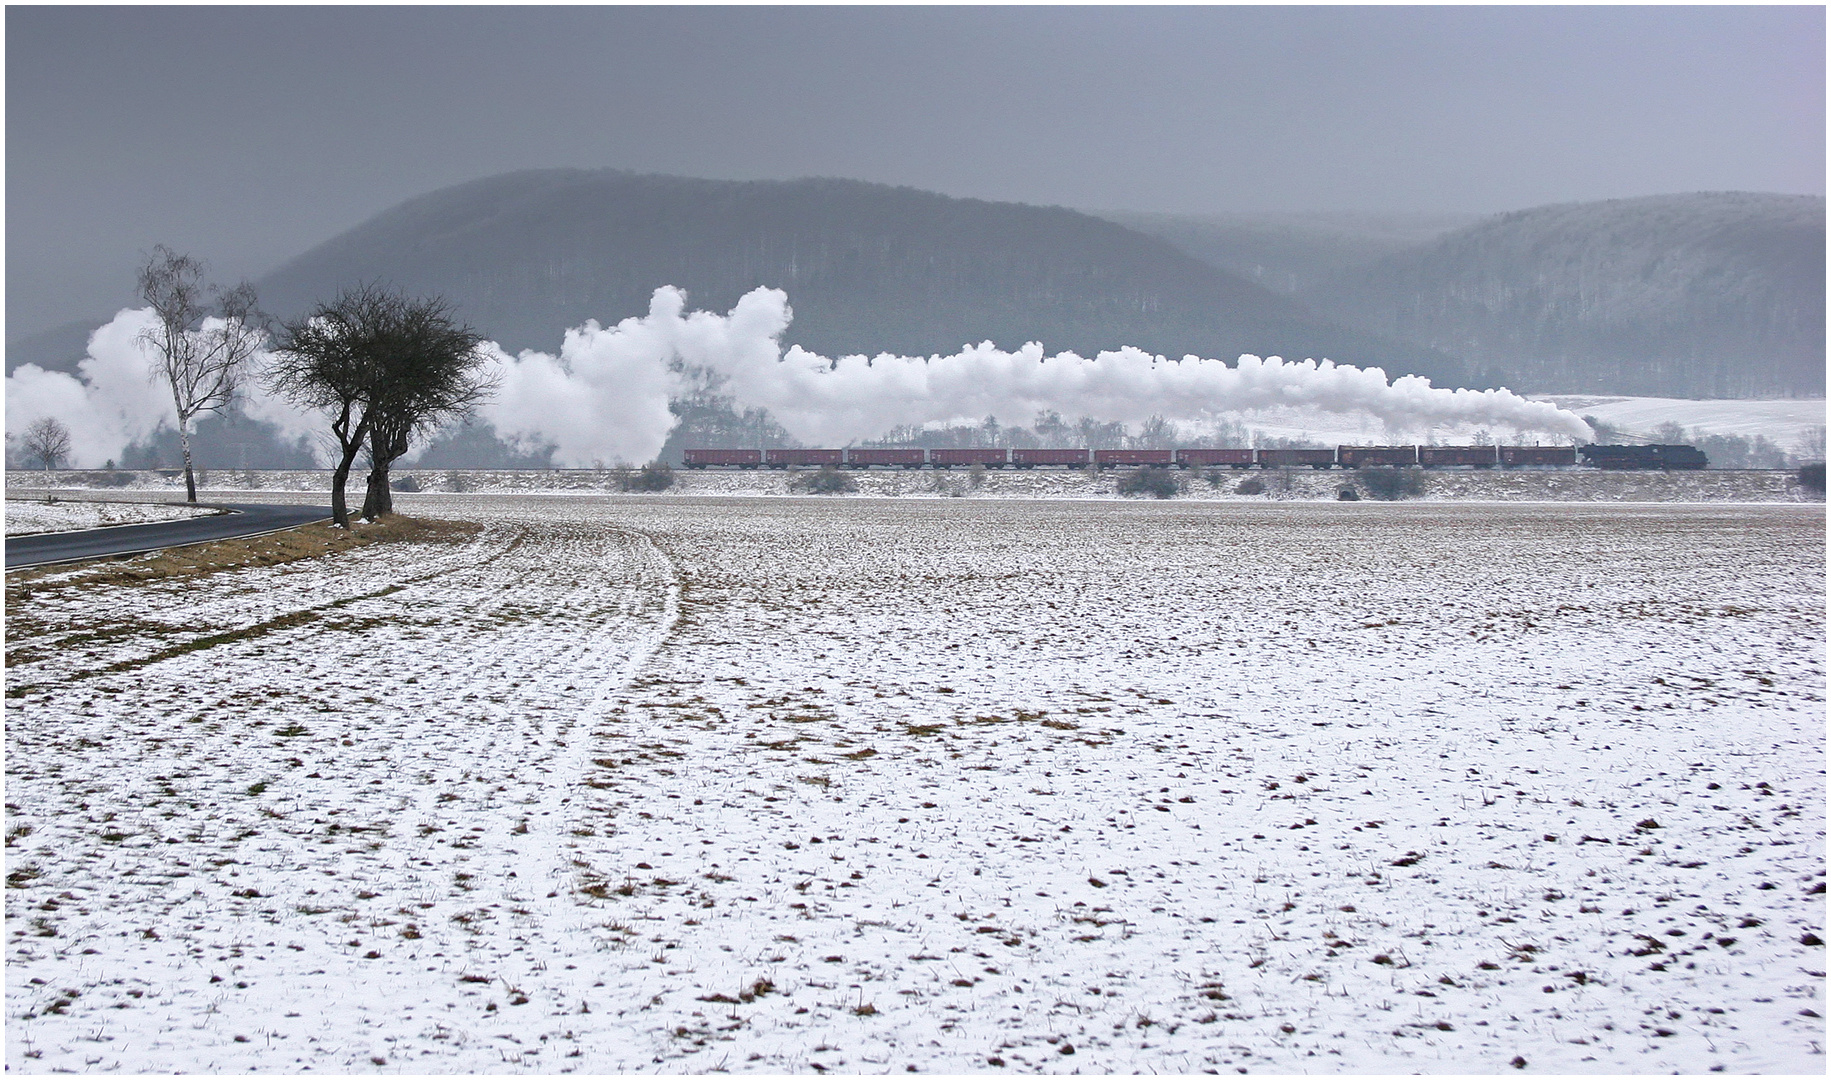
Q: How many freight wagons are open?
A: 8